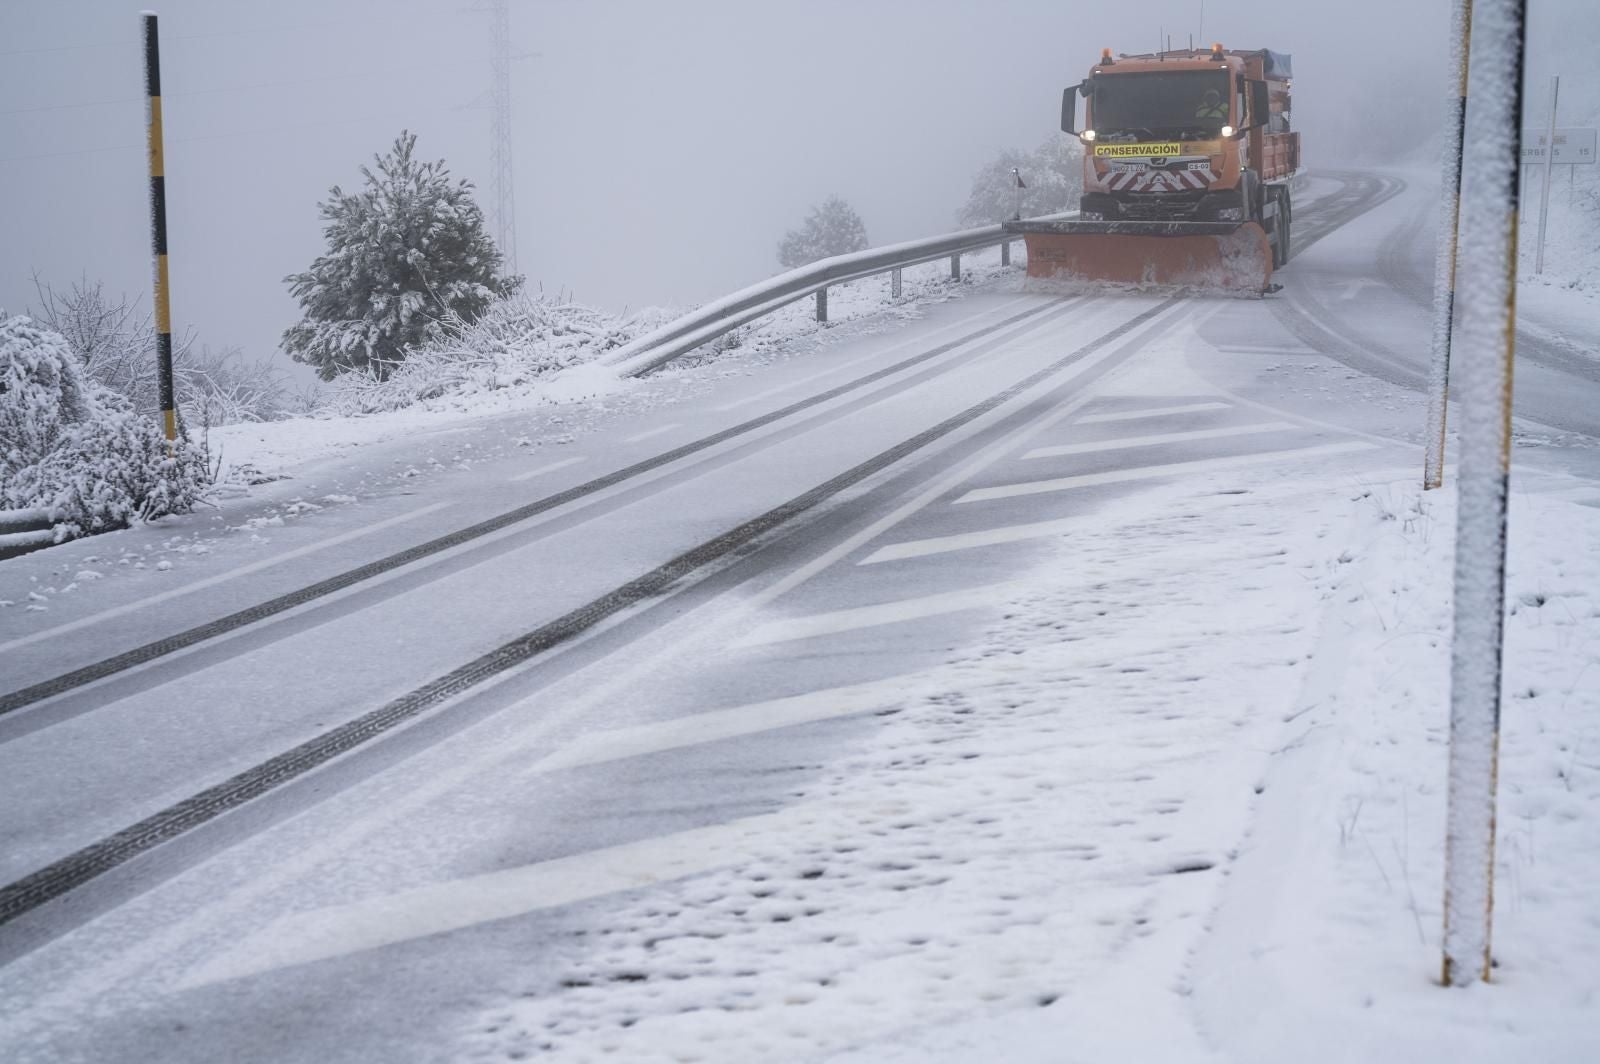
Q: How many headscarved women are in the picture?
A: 0